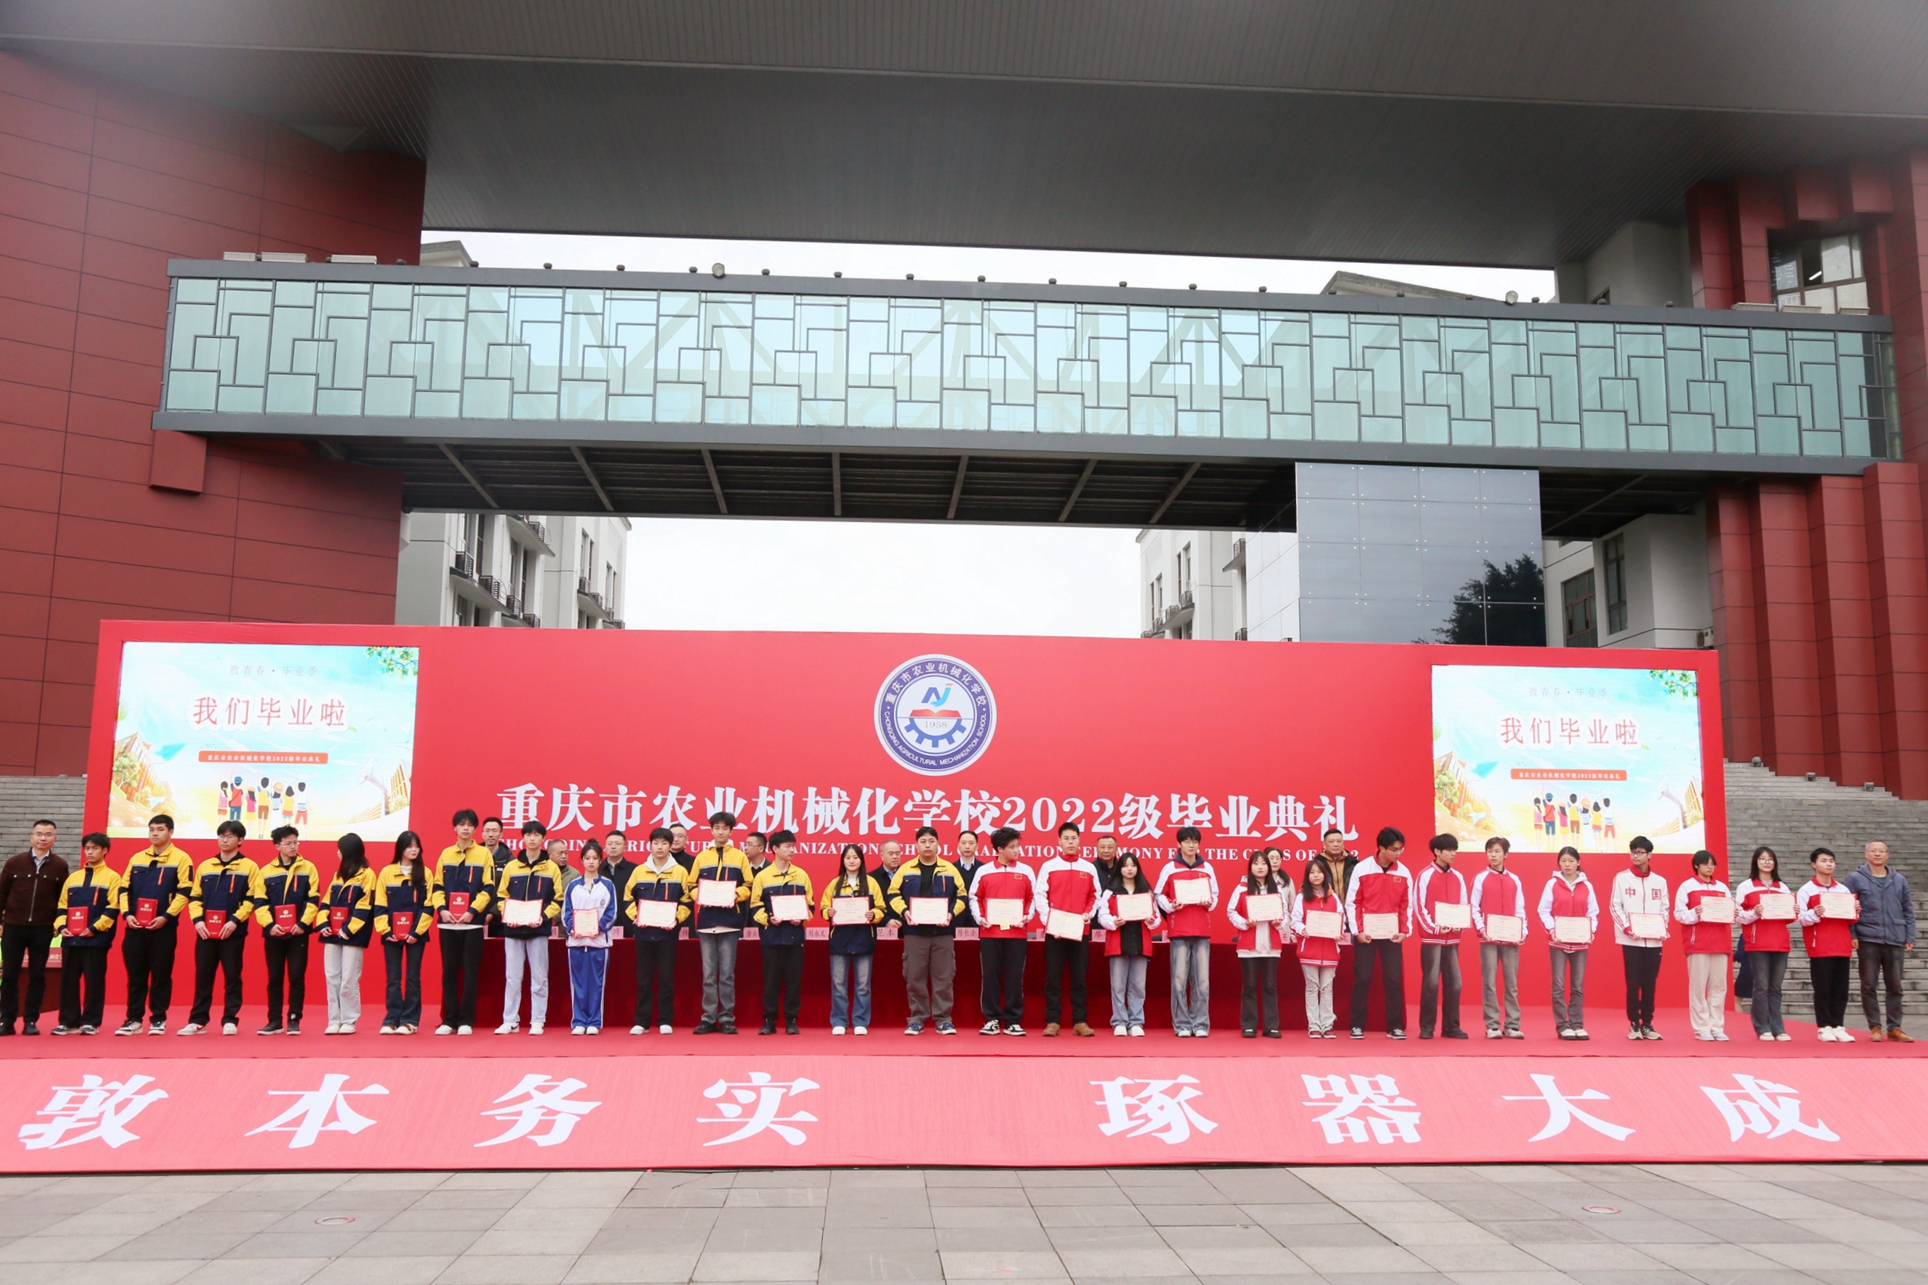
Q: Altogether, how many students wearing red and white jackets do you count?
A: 14